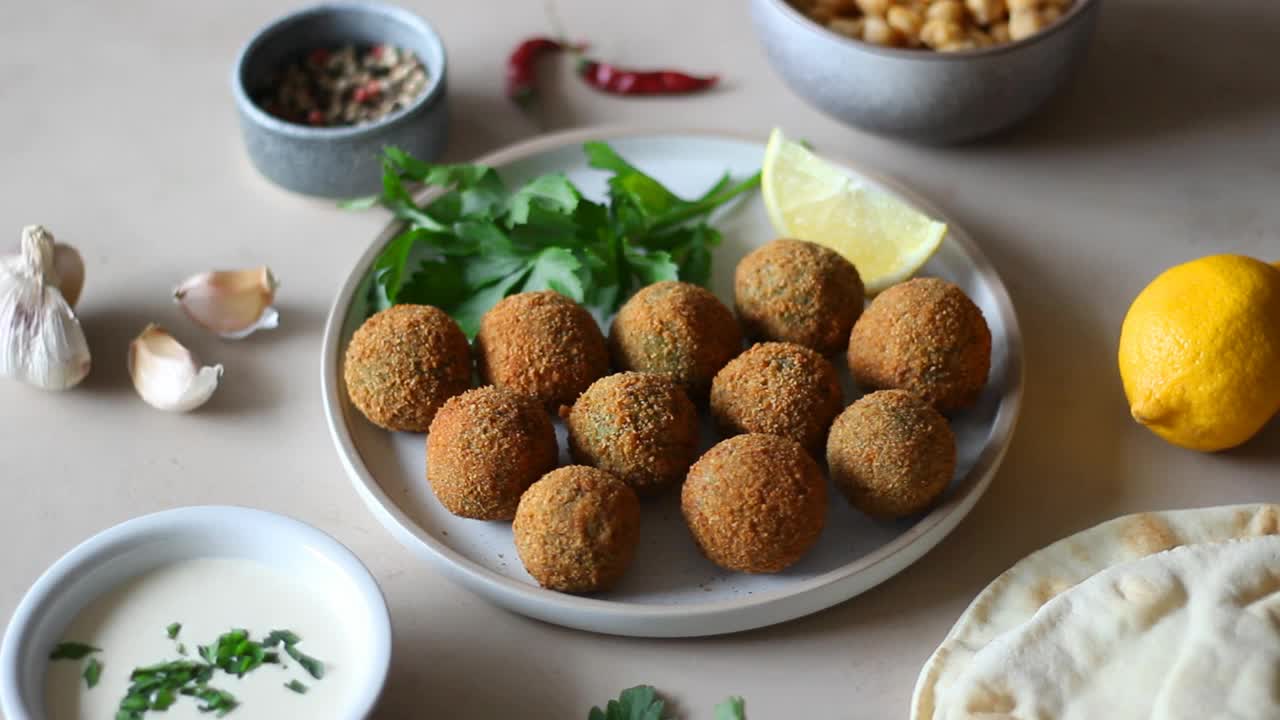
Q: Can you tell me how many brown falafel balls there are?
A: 11